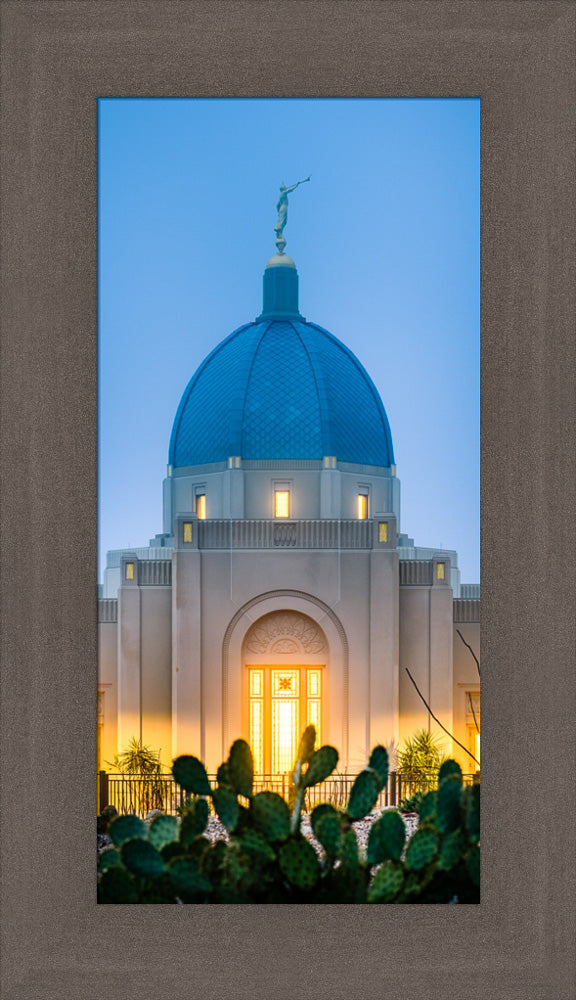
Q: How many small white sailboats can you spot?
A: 0